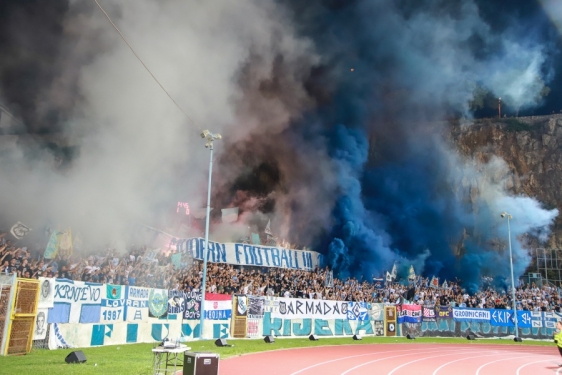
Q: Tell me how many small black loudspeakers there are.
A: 8